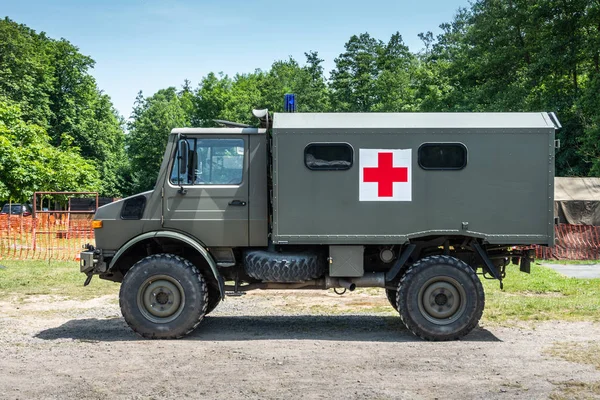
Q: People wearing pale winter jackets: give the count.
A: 0